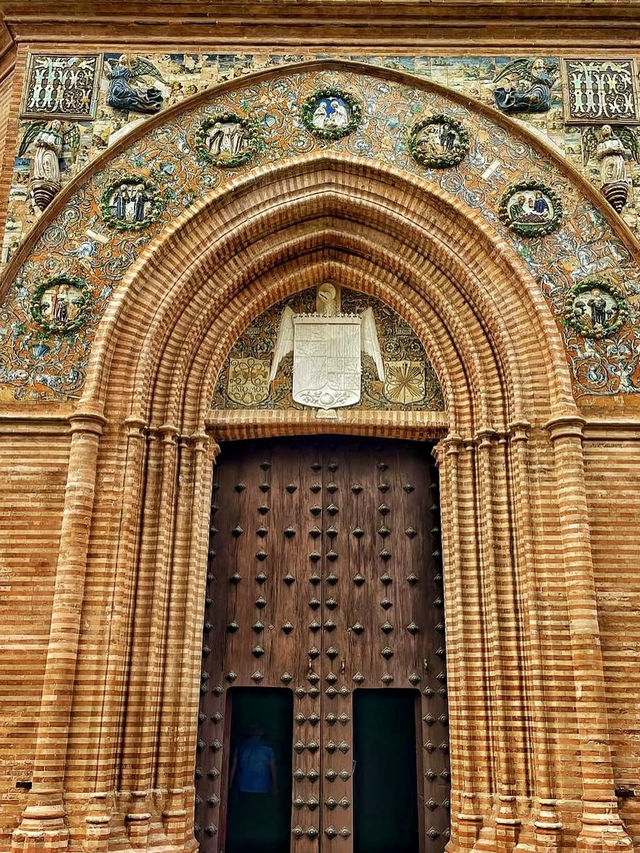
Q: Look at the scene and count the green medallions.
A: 7